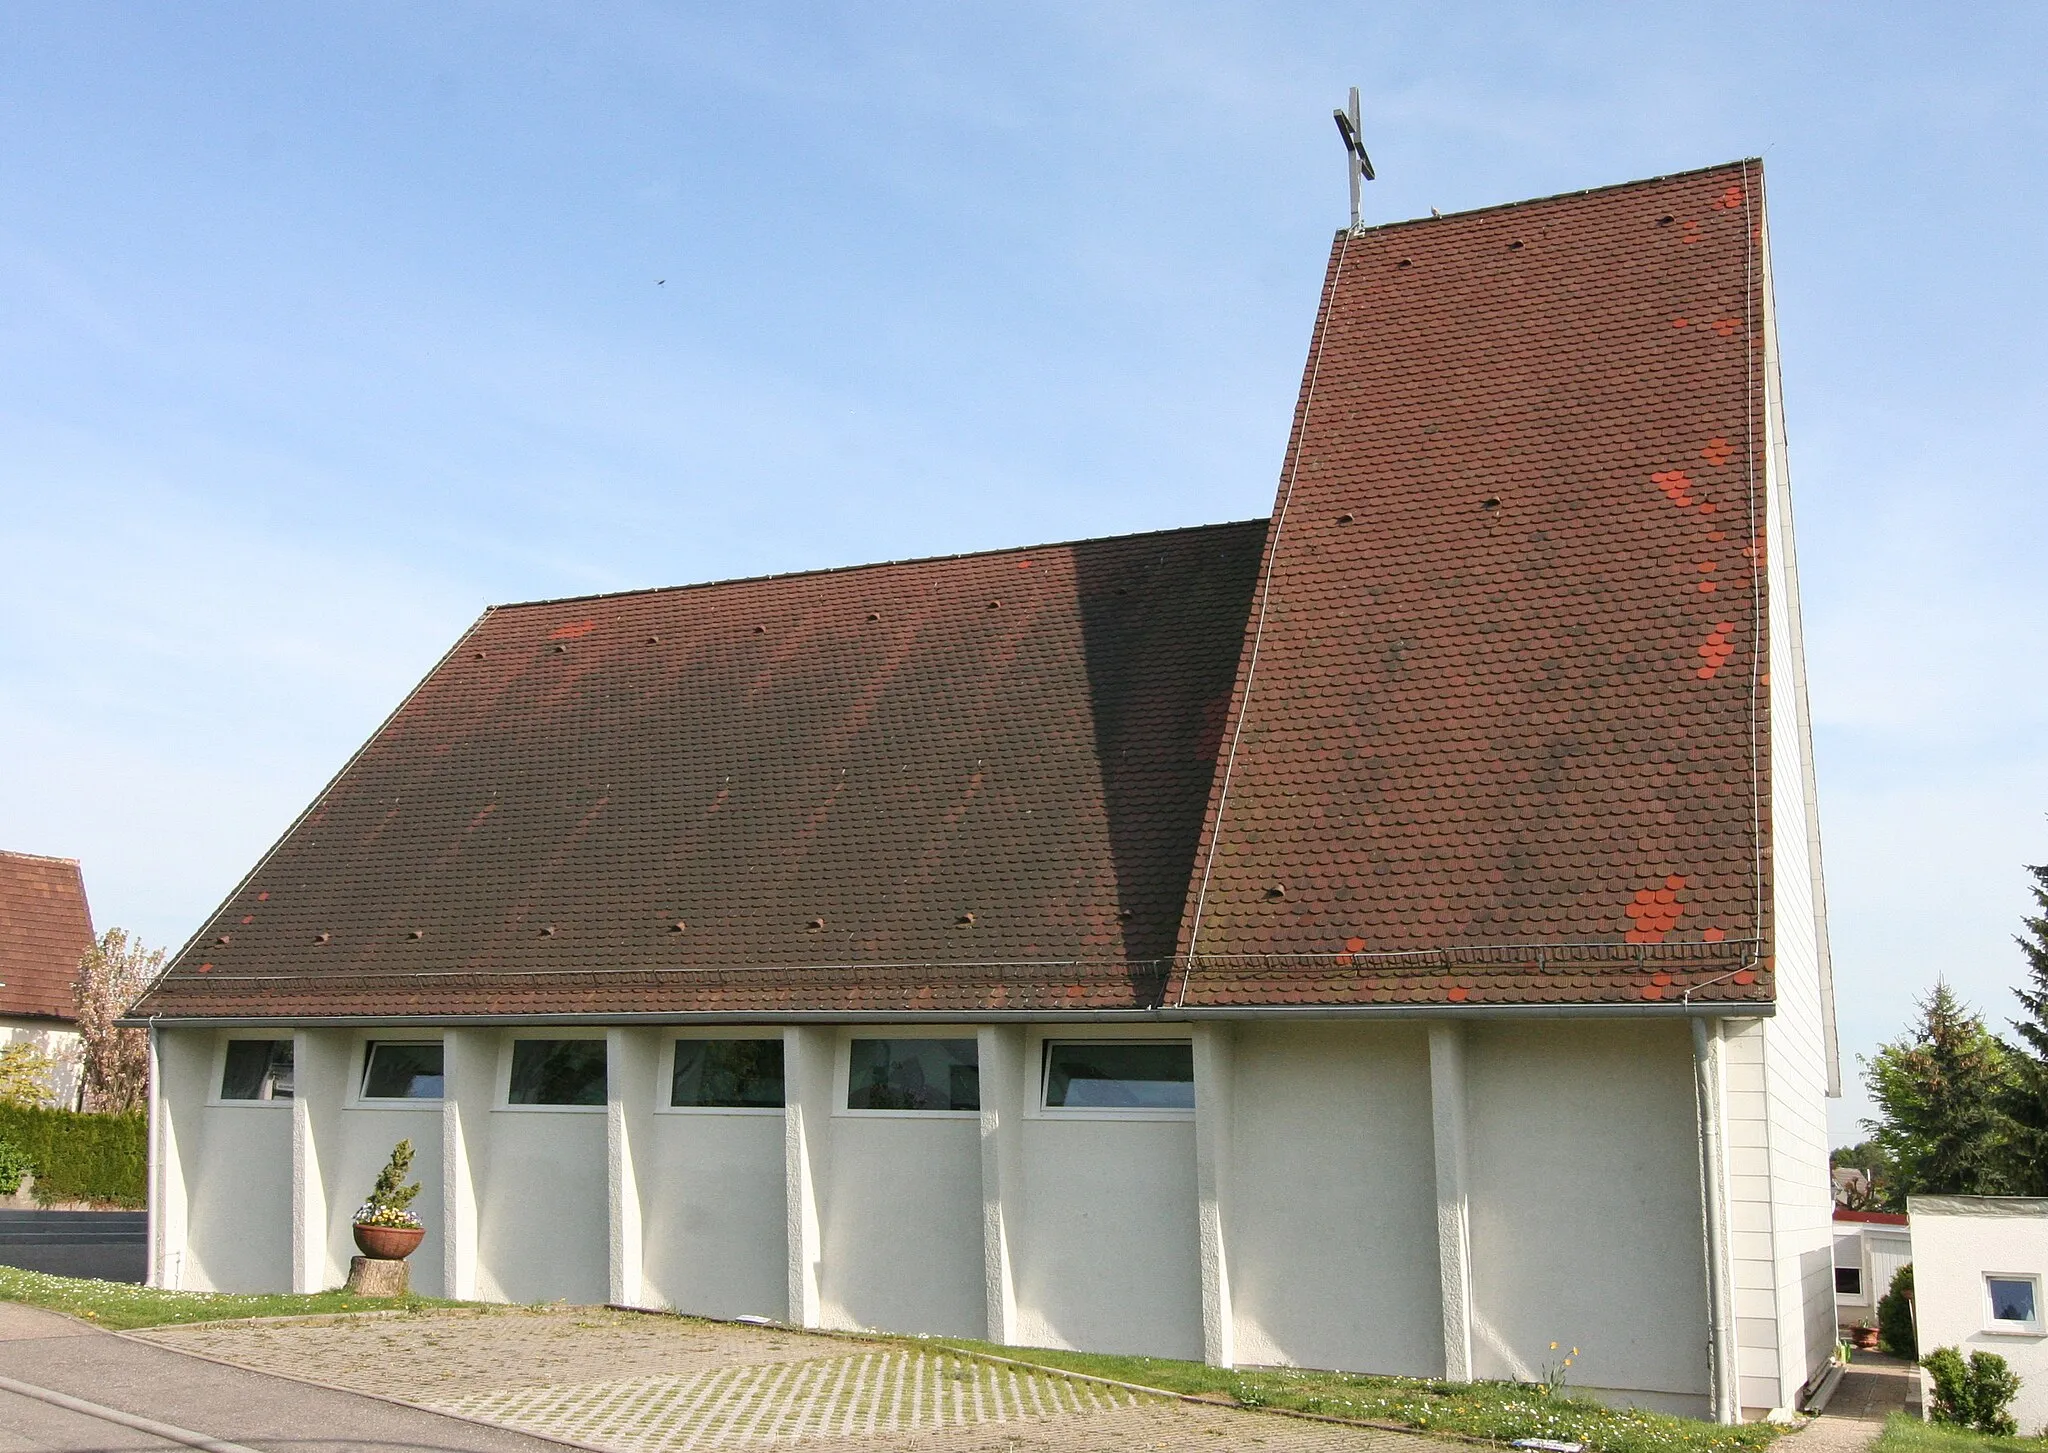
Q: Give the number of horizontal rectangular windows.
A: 6